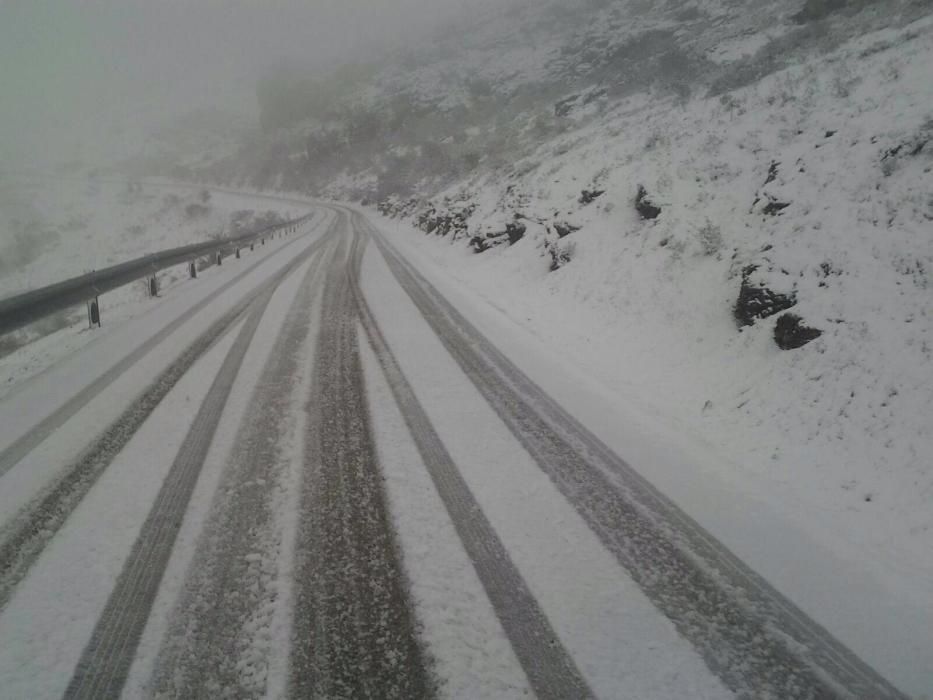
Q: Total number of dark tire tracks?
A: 7